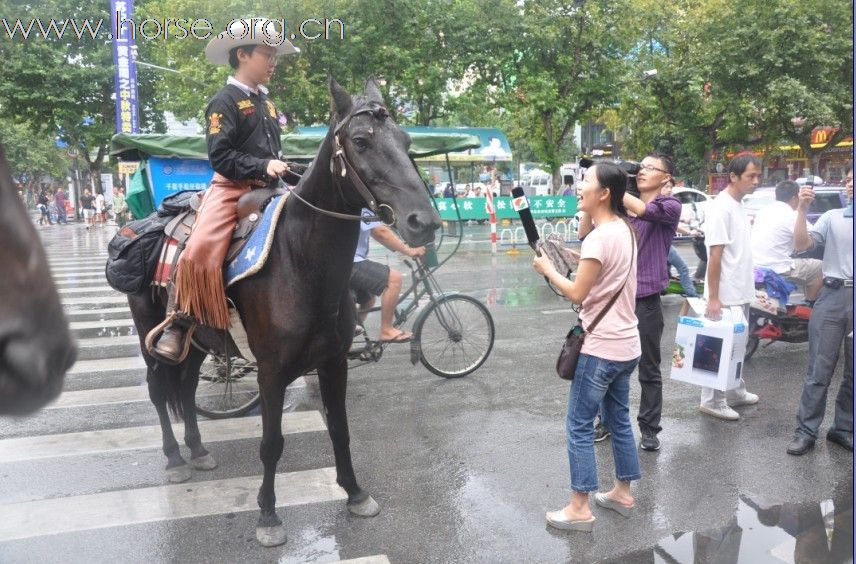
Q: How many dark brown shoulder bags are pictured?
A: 1